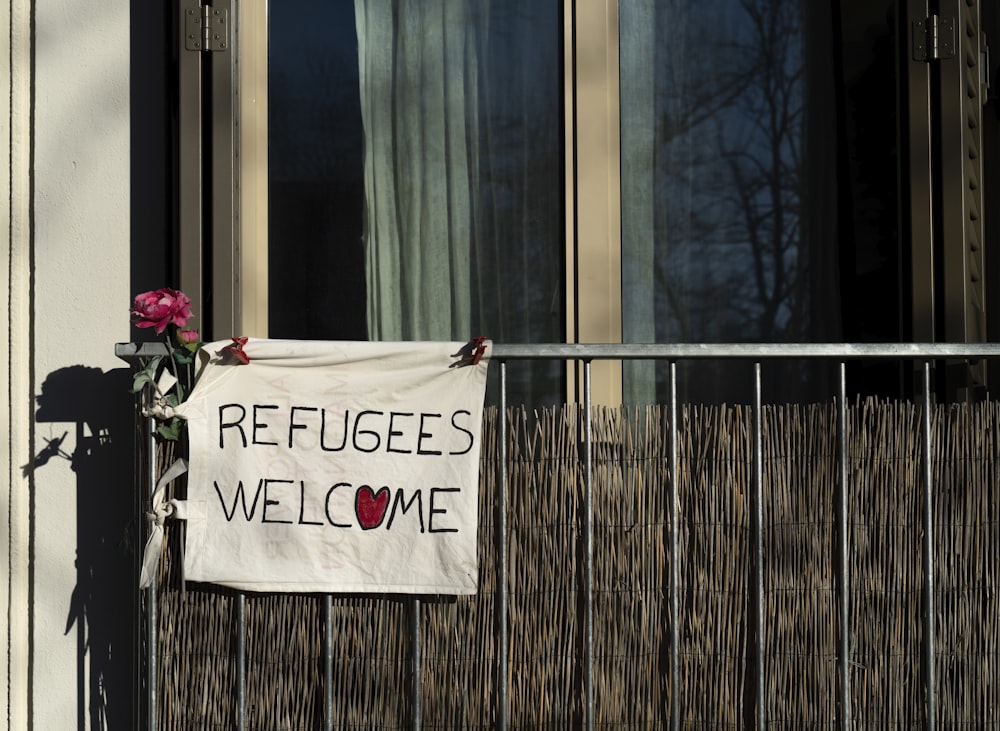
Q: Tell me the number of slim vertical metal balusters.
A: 10